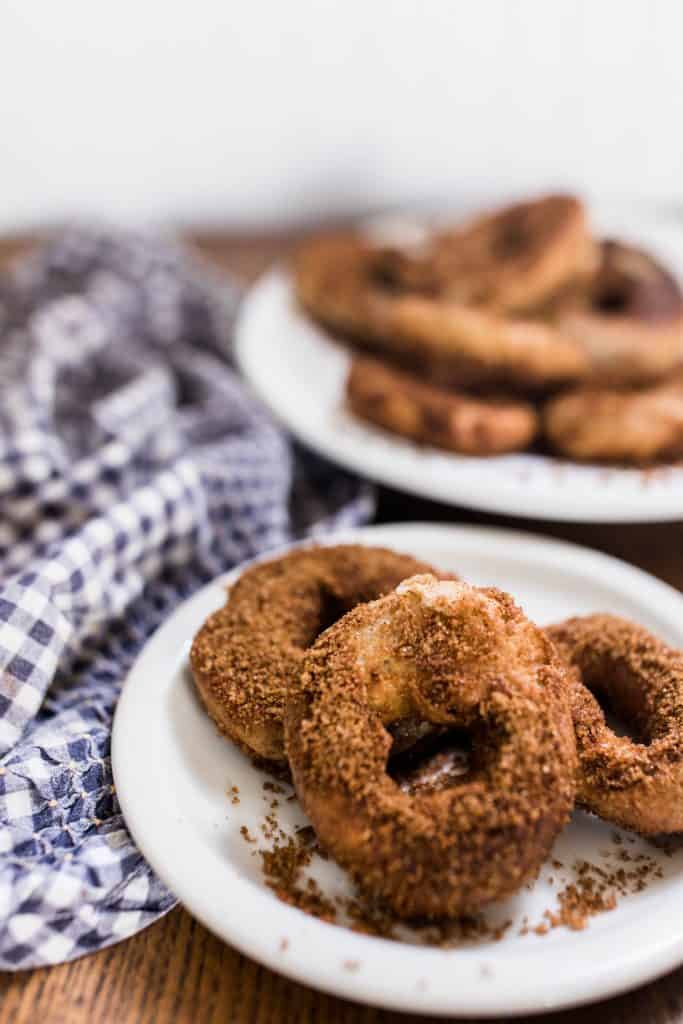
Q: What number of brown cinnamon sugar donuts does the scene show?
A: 8